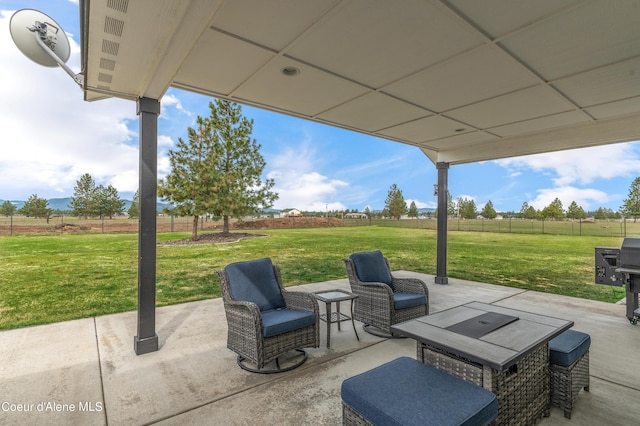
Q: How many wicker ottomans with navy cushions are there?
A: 2